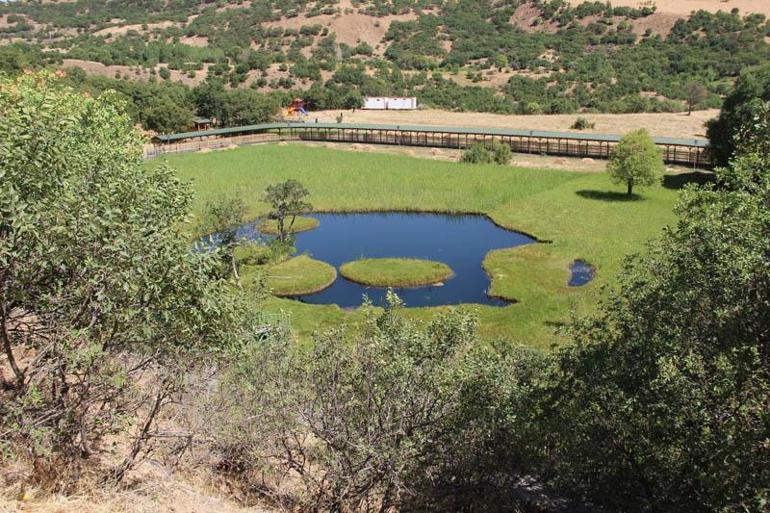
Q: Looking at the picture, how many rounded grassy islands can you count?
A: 3